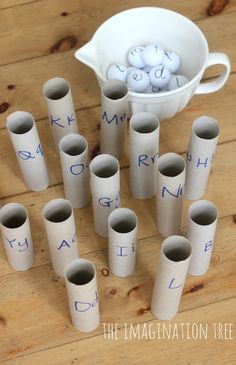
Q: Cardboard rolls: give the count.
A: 14